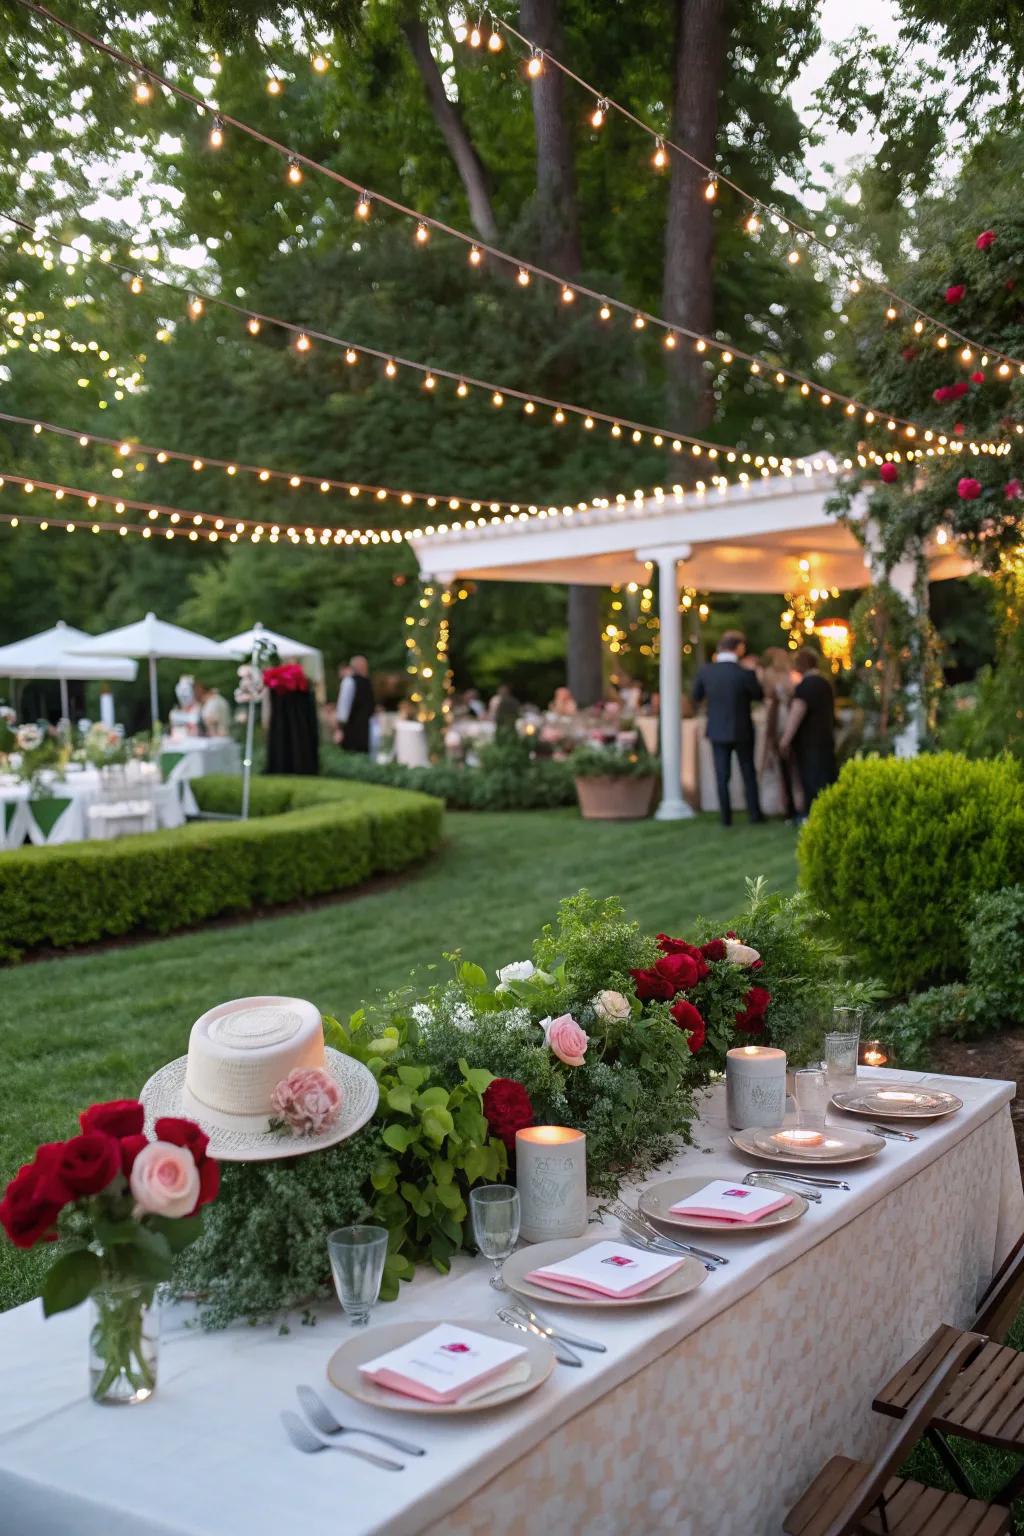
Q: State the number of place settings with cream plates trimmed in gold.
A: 5